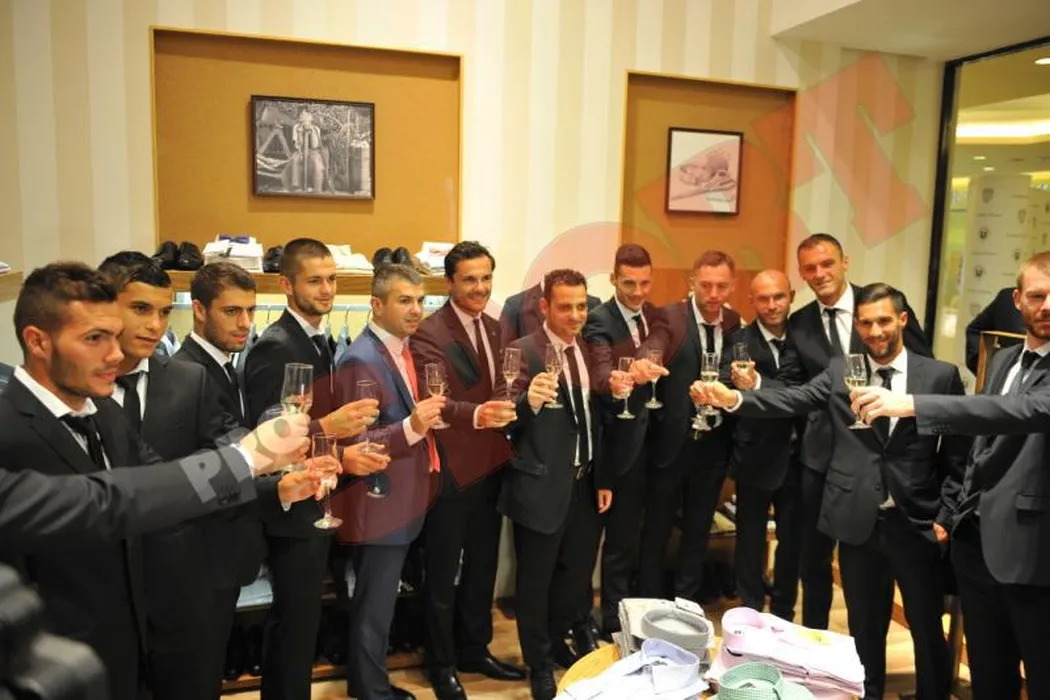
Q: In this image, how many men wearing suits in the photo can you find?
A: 13